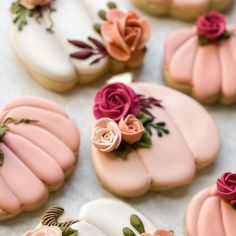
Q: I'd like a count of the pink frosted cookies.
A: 5